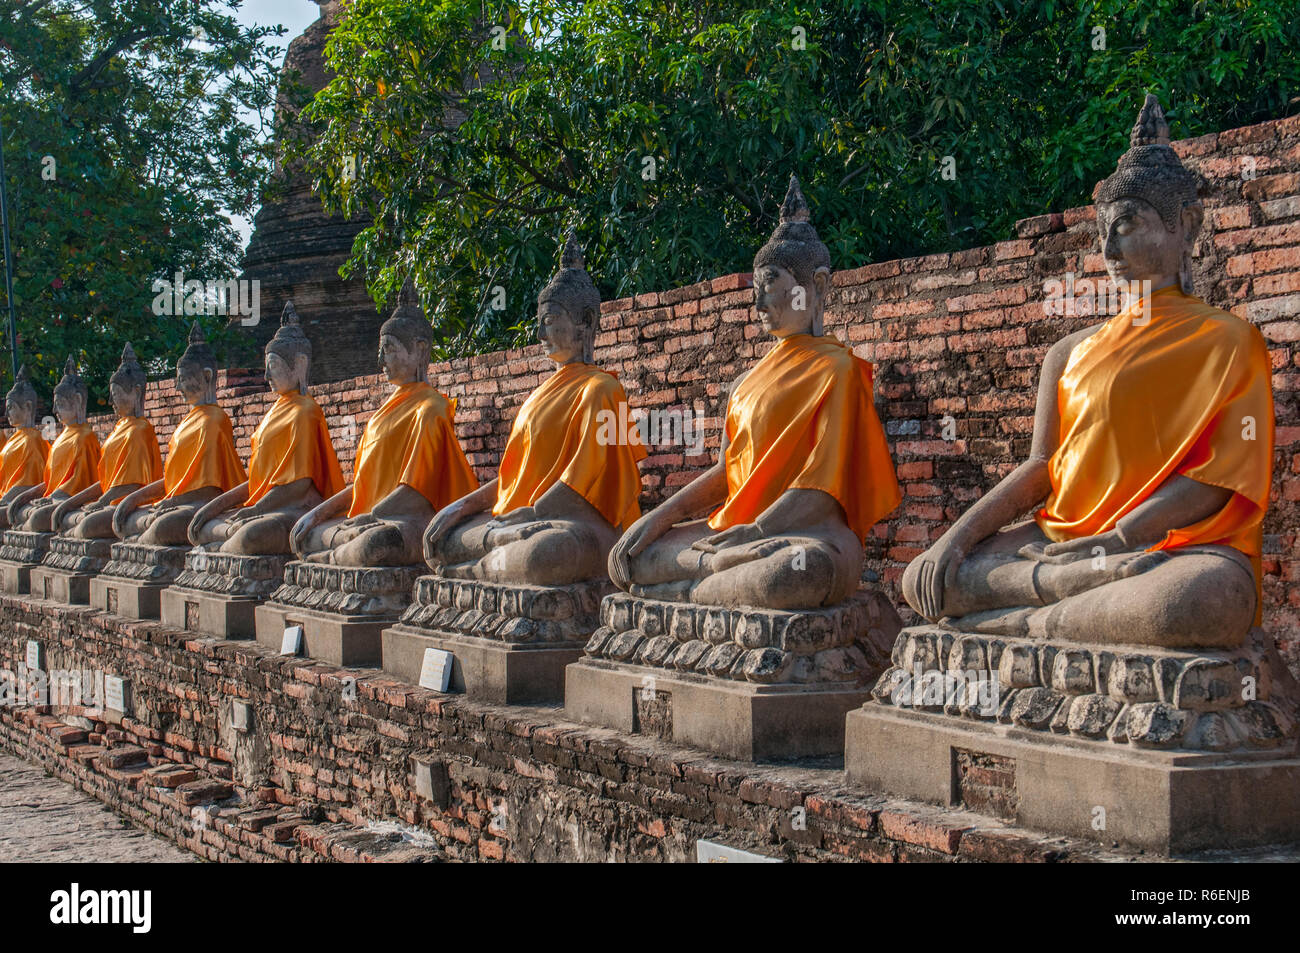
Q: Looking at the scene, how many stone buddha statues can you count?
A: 9